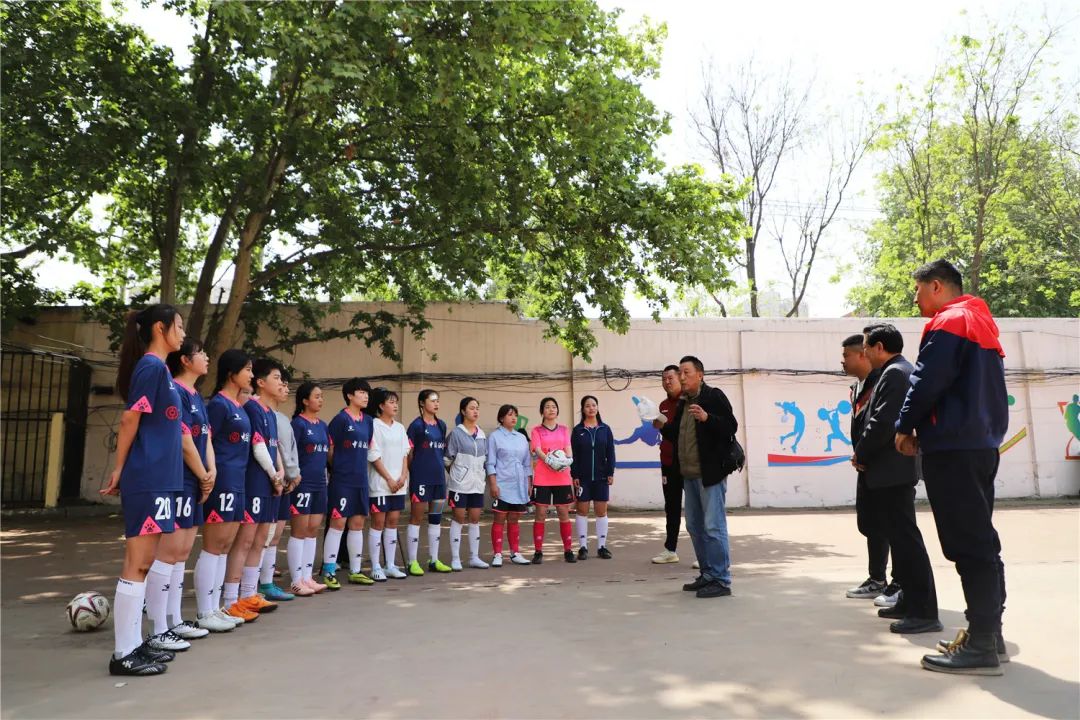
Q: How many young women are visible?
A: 13